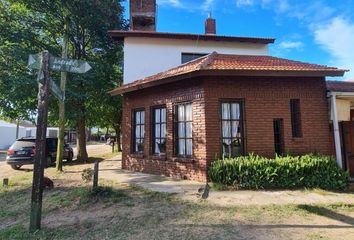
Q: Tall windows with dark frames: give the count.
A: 4